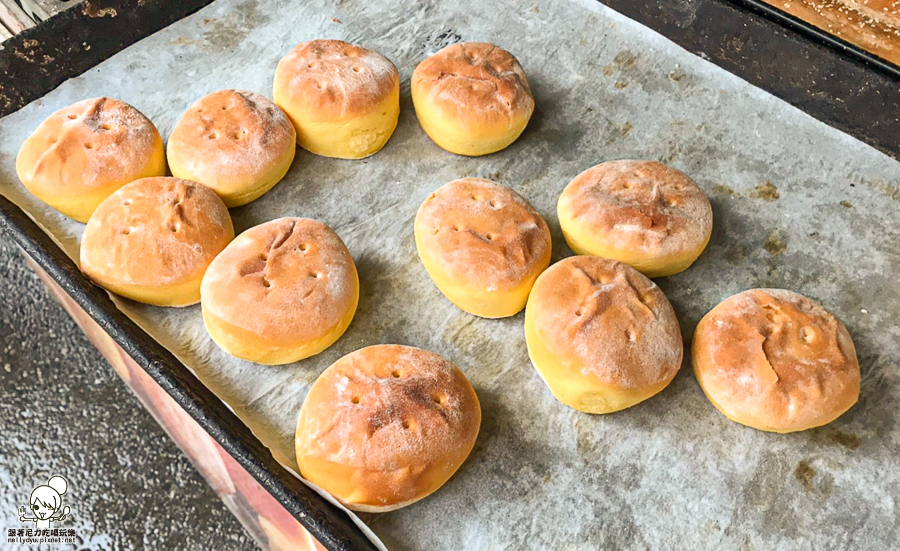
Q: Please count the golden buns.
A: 11